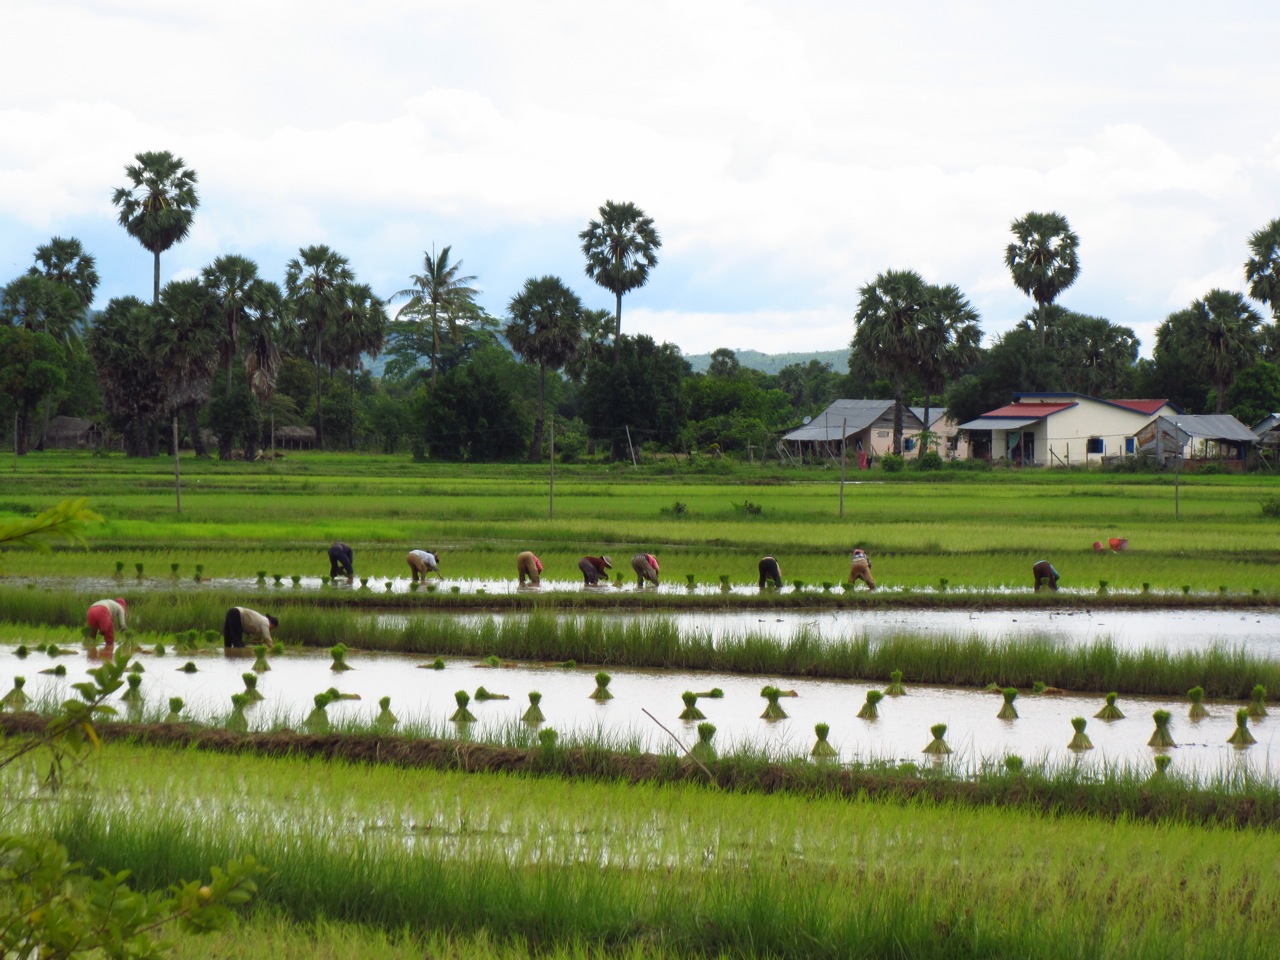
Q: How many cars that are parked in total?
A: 0